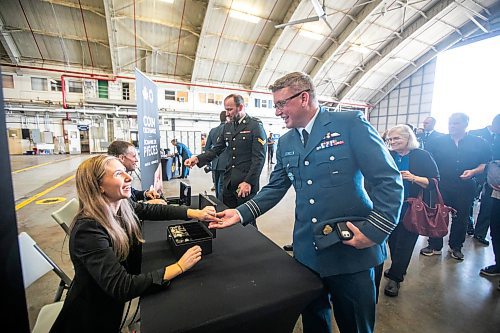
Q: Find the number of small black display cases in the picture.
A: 2